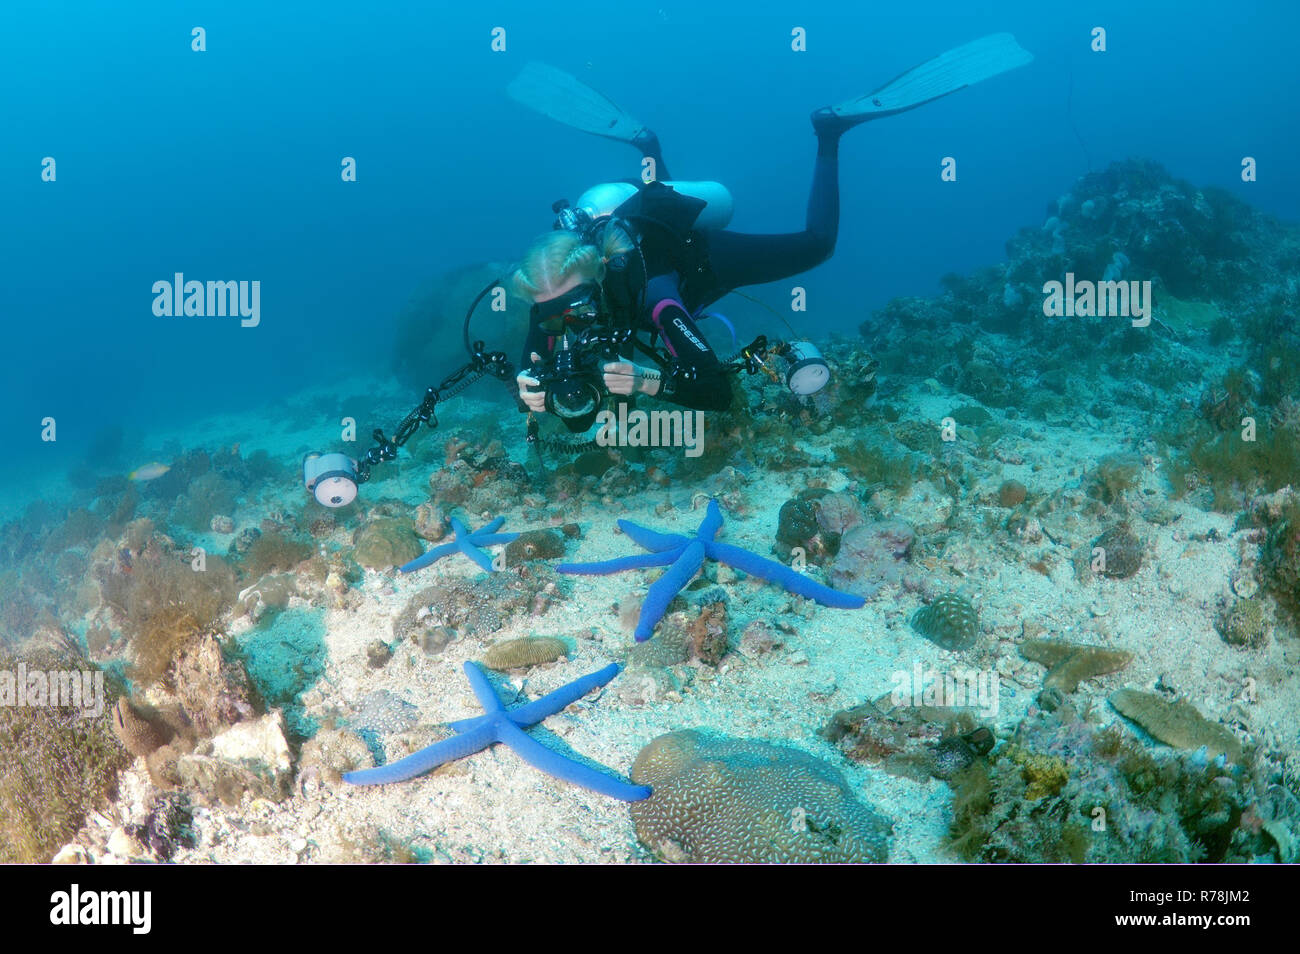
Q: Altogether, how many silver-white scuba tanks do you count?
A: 1